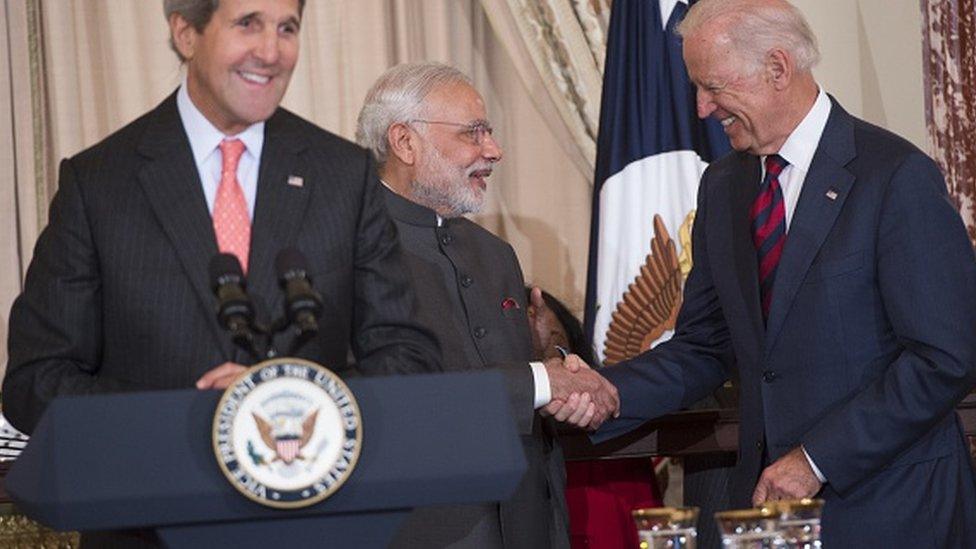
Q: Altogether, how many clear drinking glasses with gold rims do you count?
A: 3